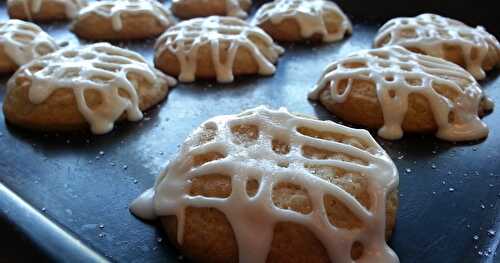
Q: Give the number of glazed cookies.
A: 10